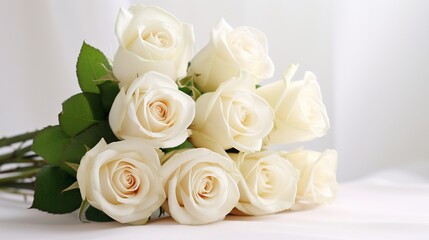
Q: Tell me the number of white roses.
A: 9